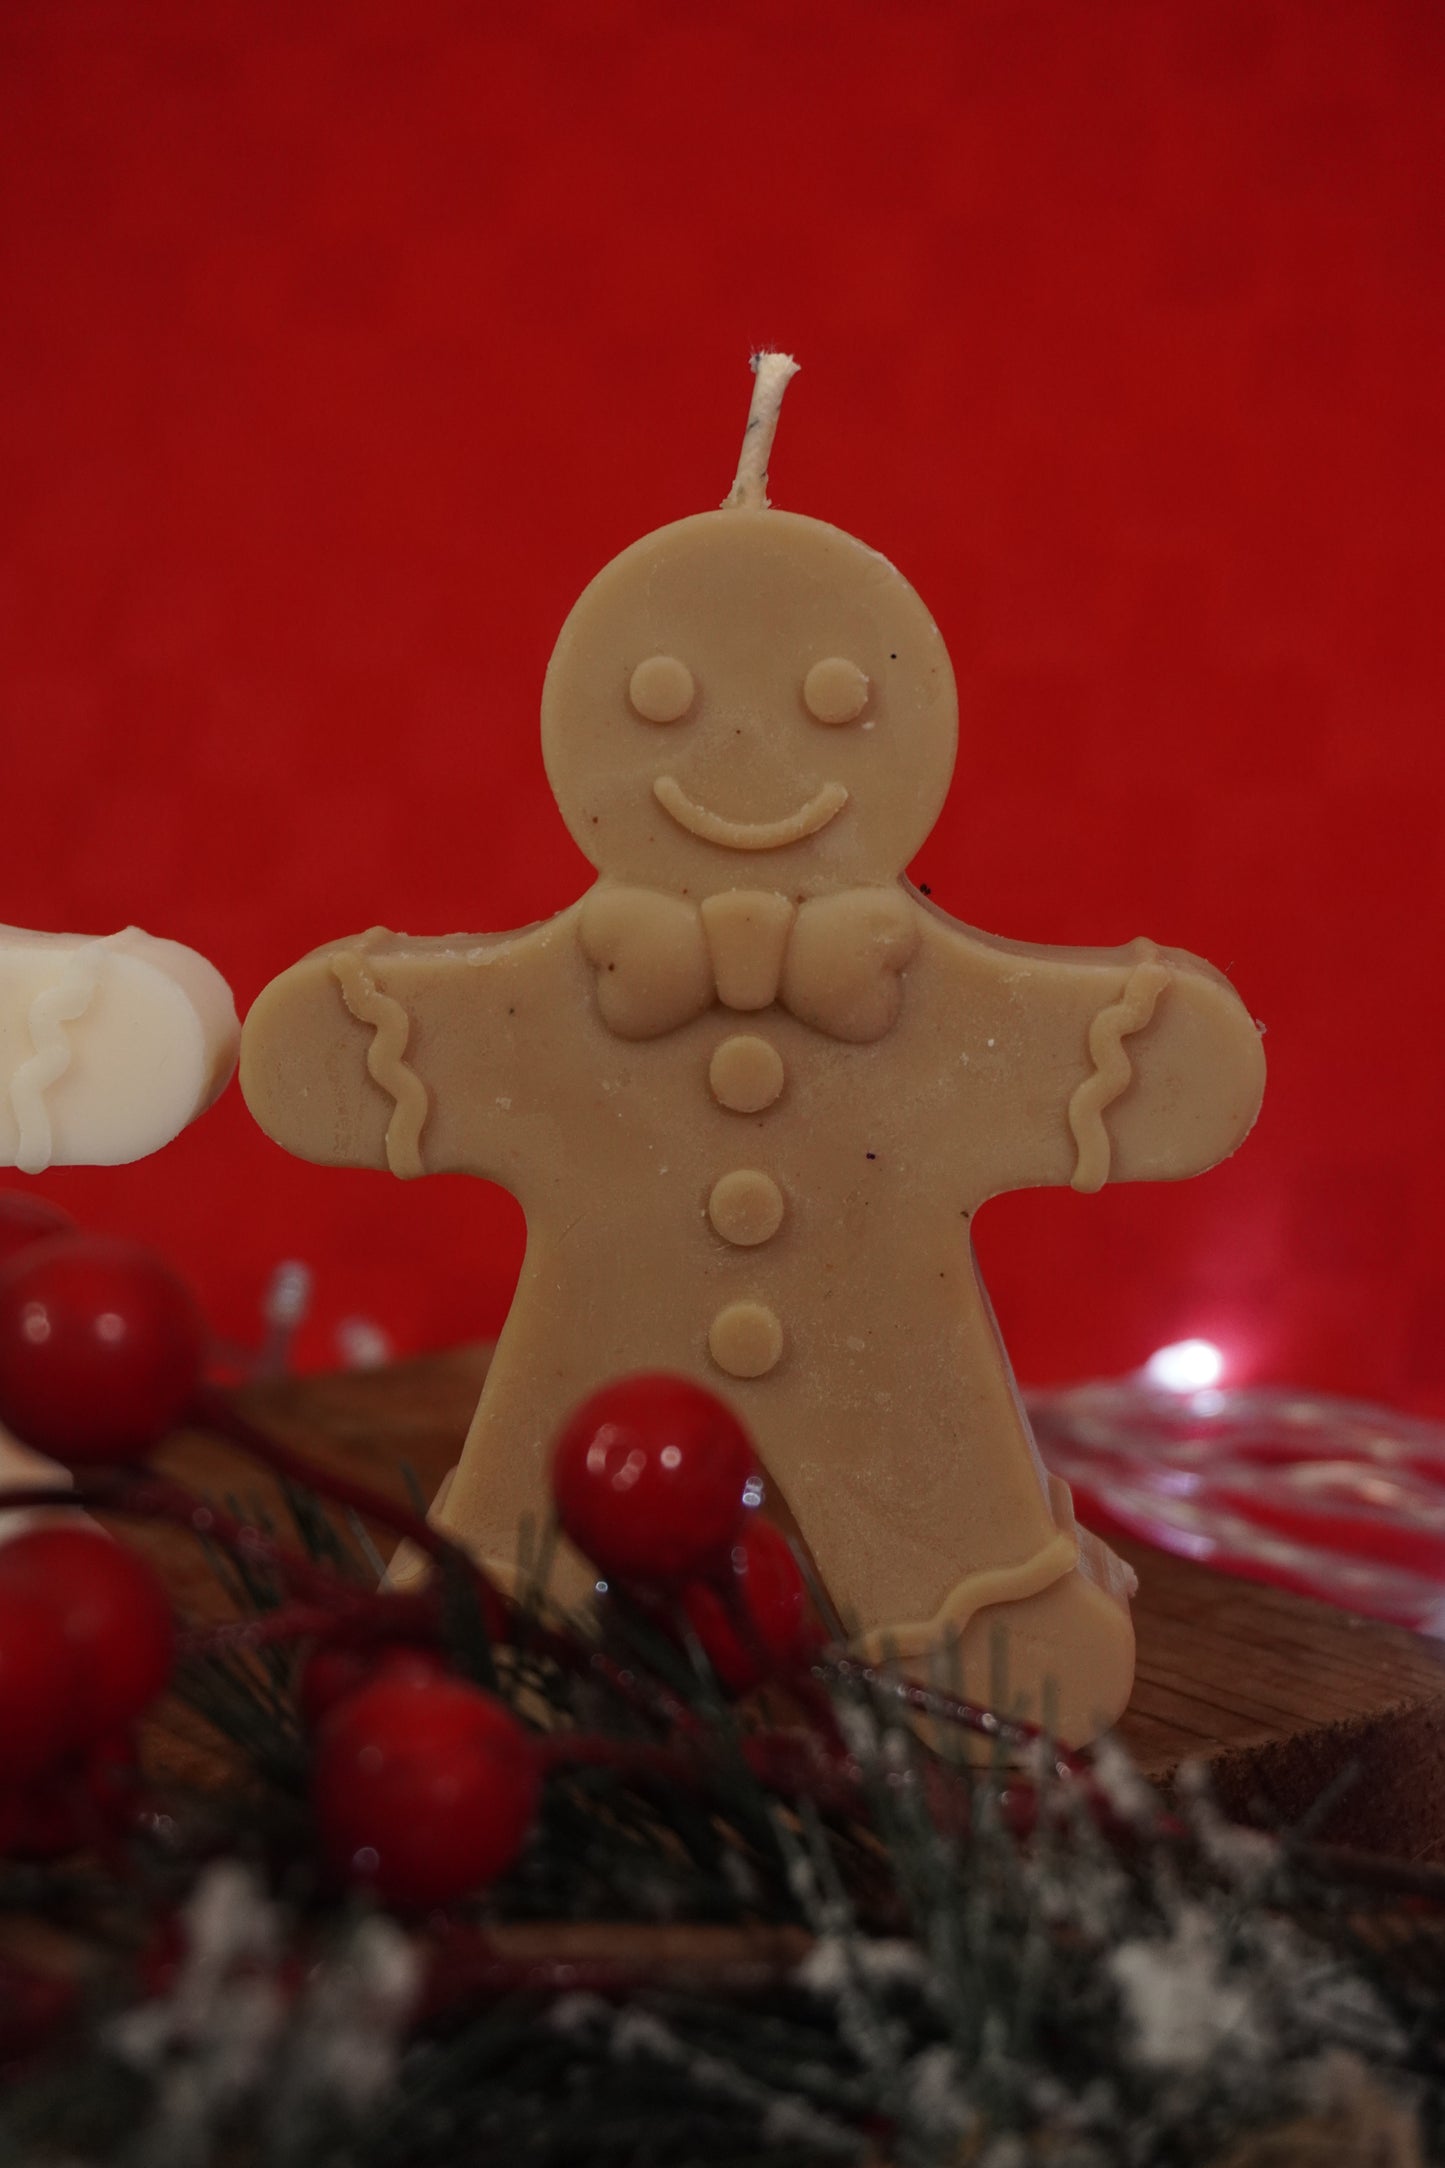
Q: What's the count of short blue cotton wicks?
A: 0